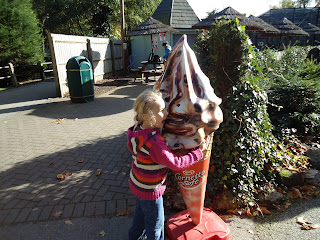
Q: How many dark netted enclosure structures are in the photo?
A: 1